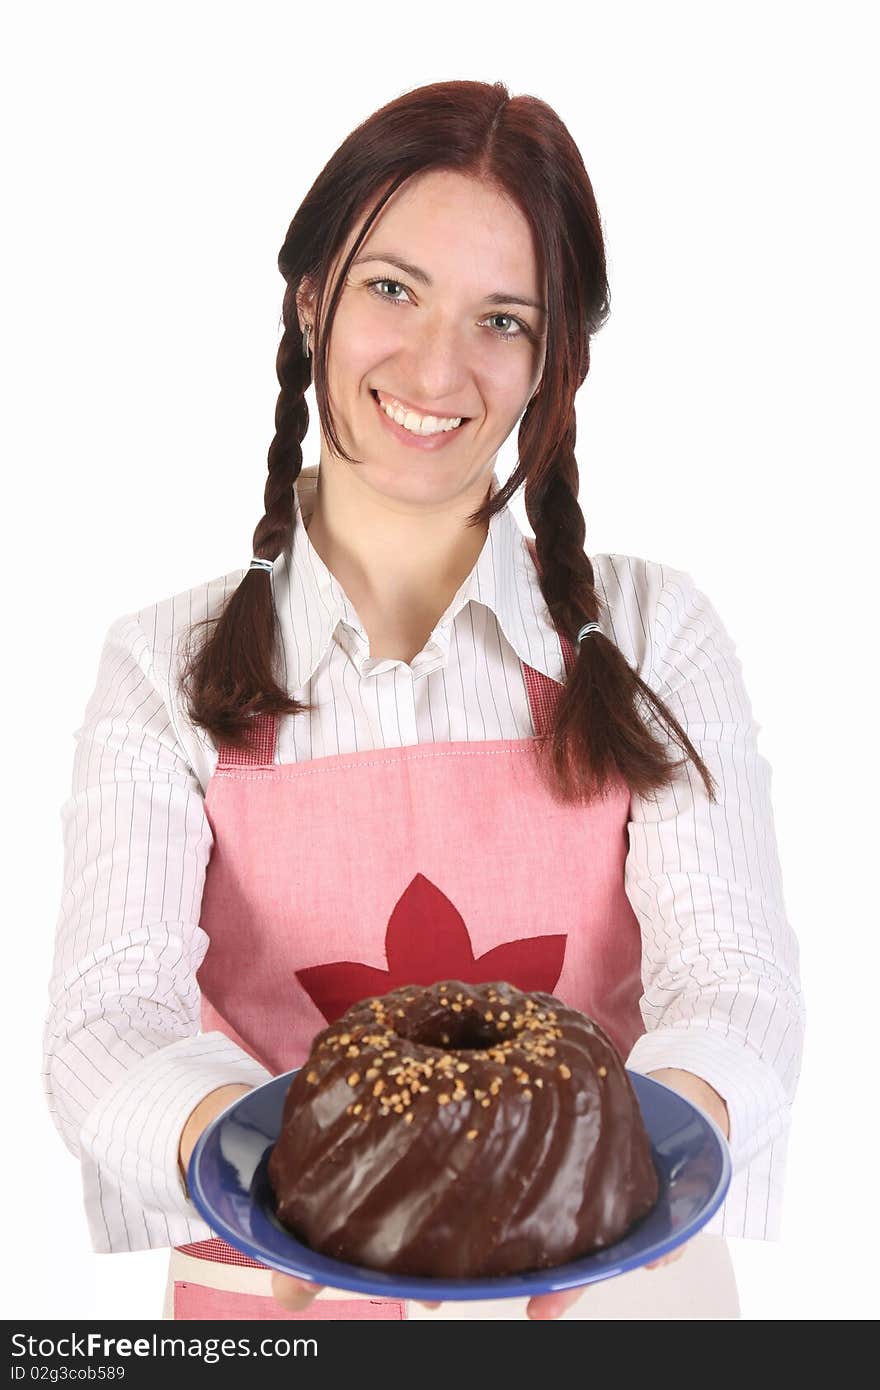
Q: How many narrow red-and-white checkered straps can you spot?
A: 2